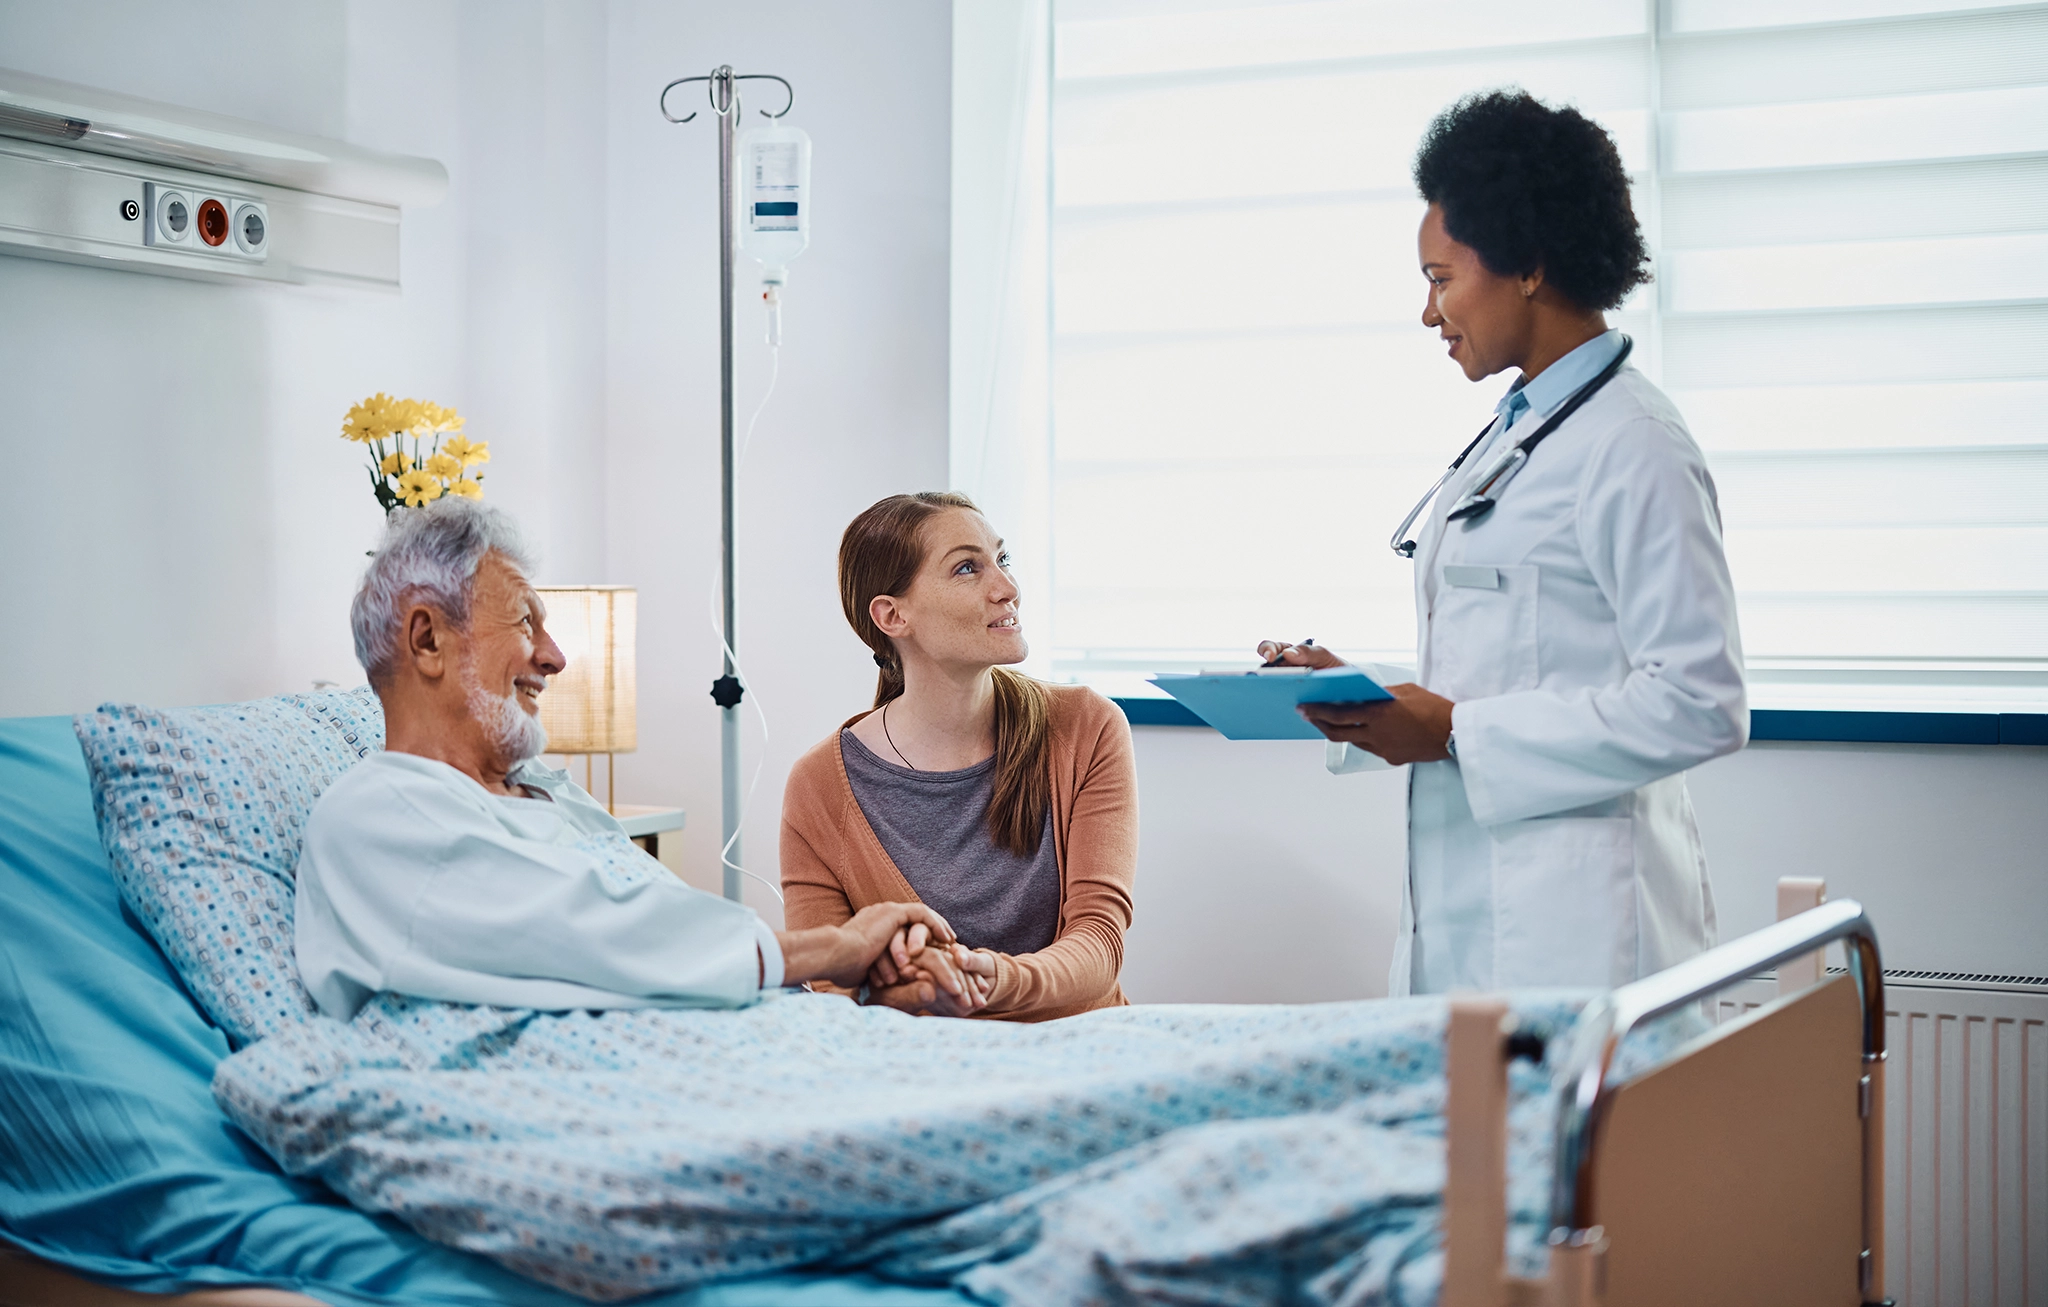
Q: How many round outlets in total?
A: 3